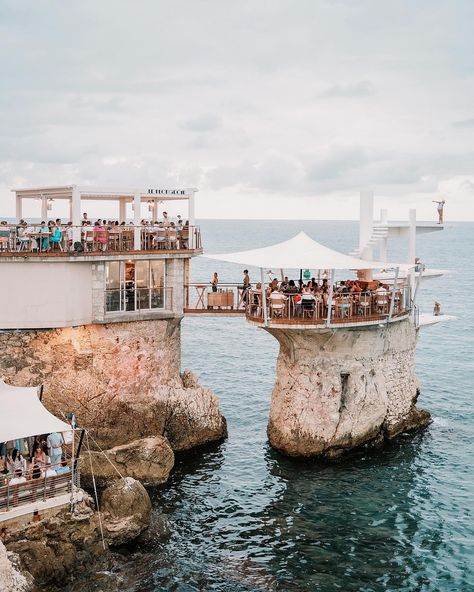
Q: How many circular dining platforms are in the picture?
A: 1